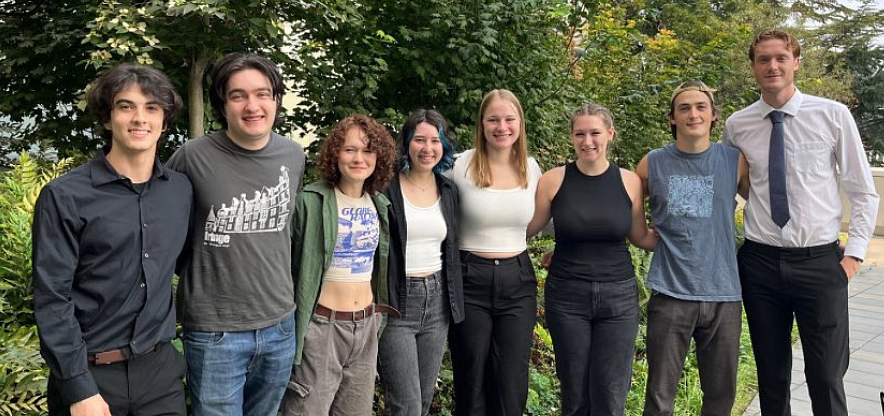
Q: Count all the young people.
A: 8